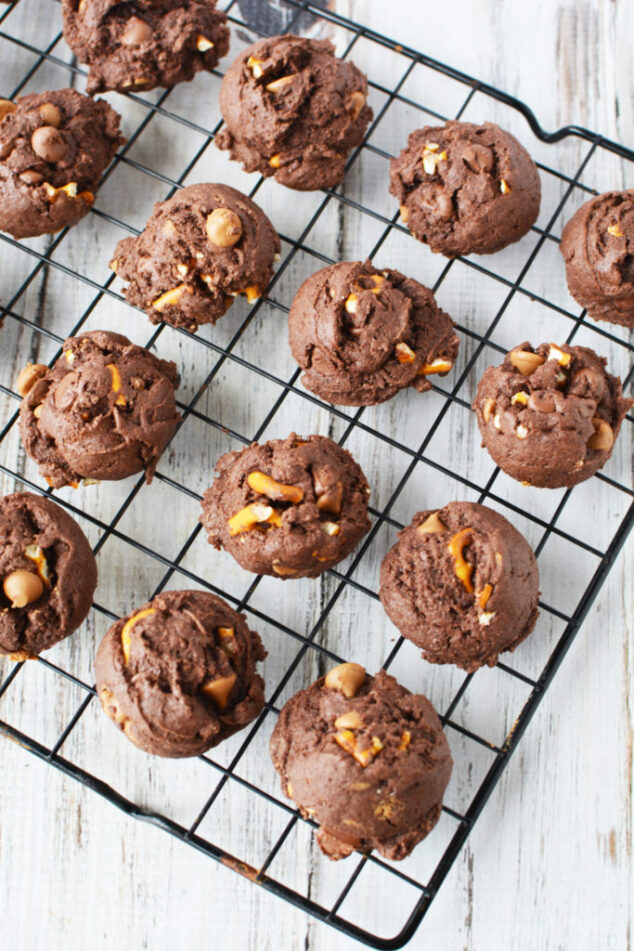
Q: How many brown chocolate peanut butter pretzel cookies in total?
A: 14